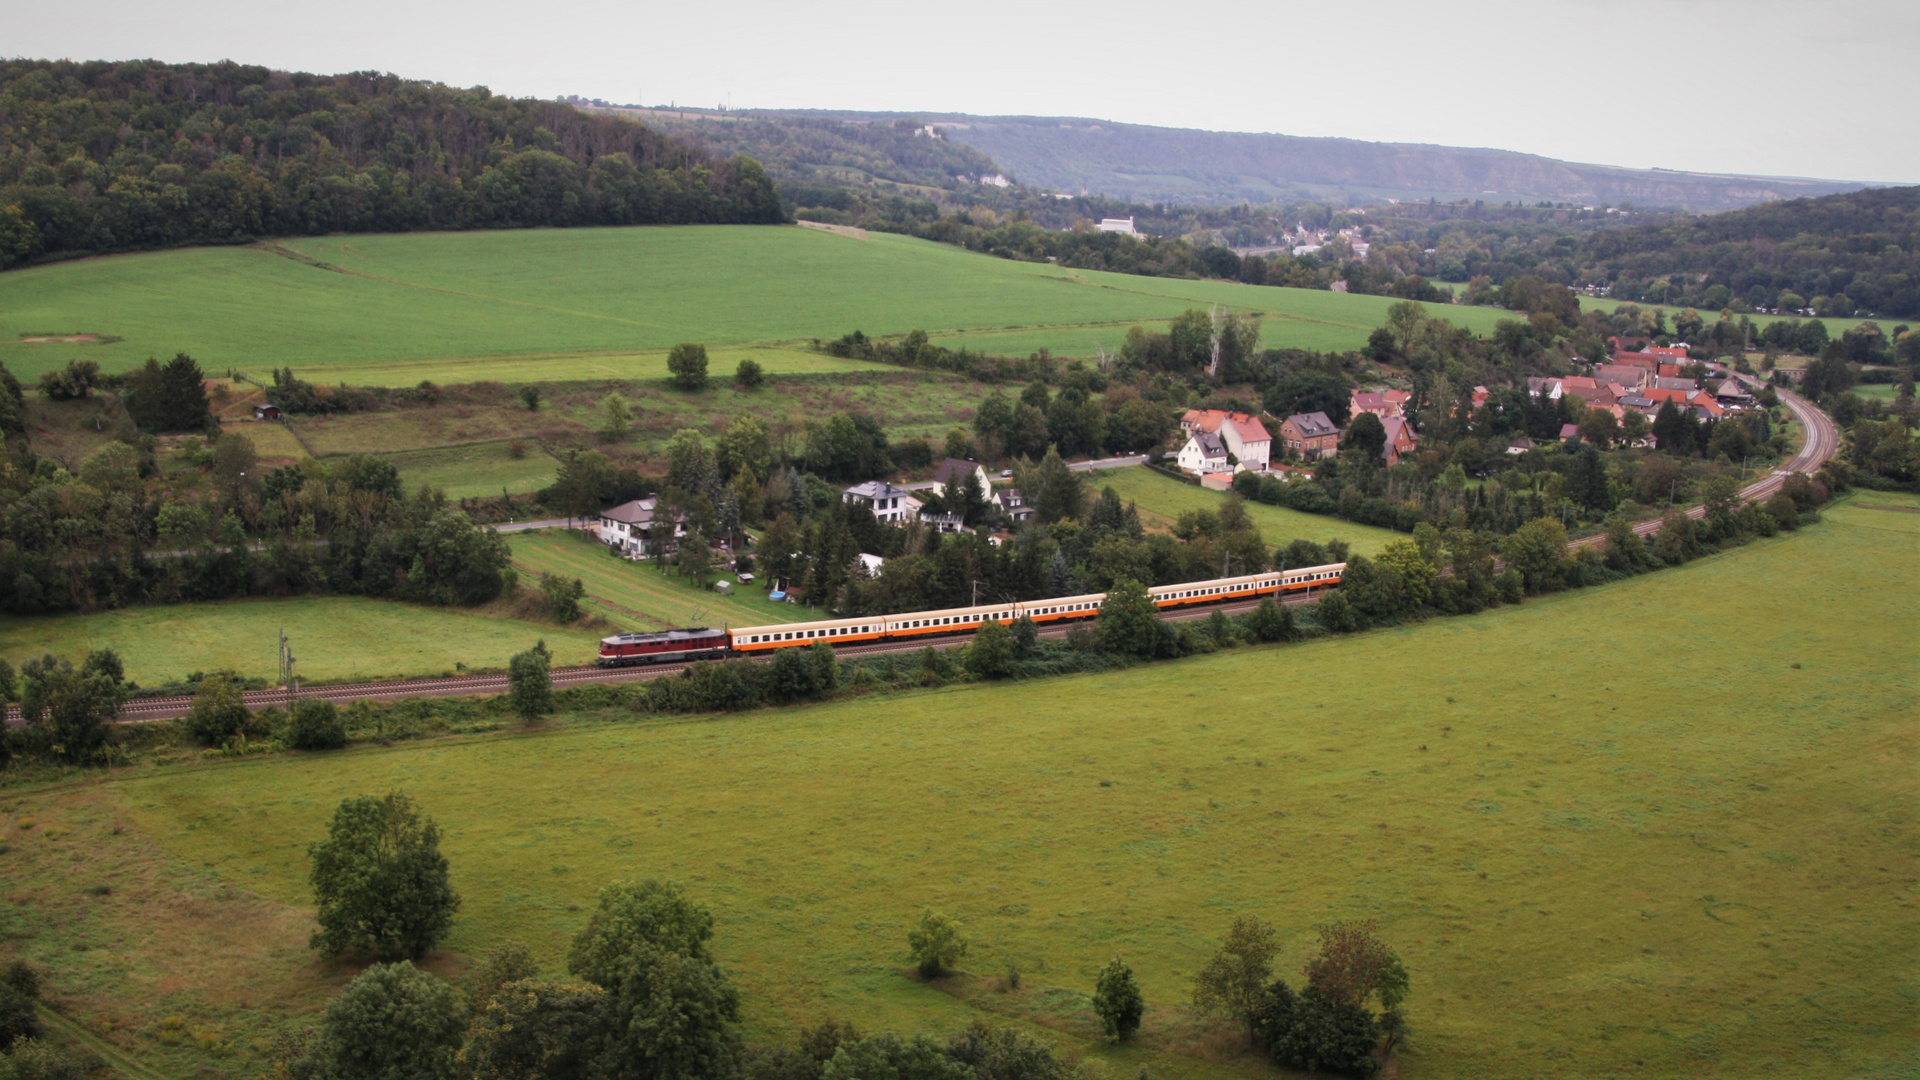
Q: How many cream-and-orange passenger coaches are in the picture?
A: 5